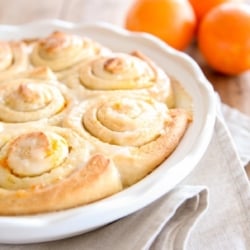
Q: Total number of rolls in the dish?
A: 6